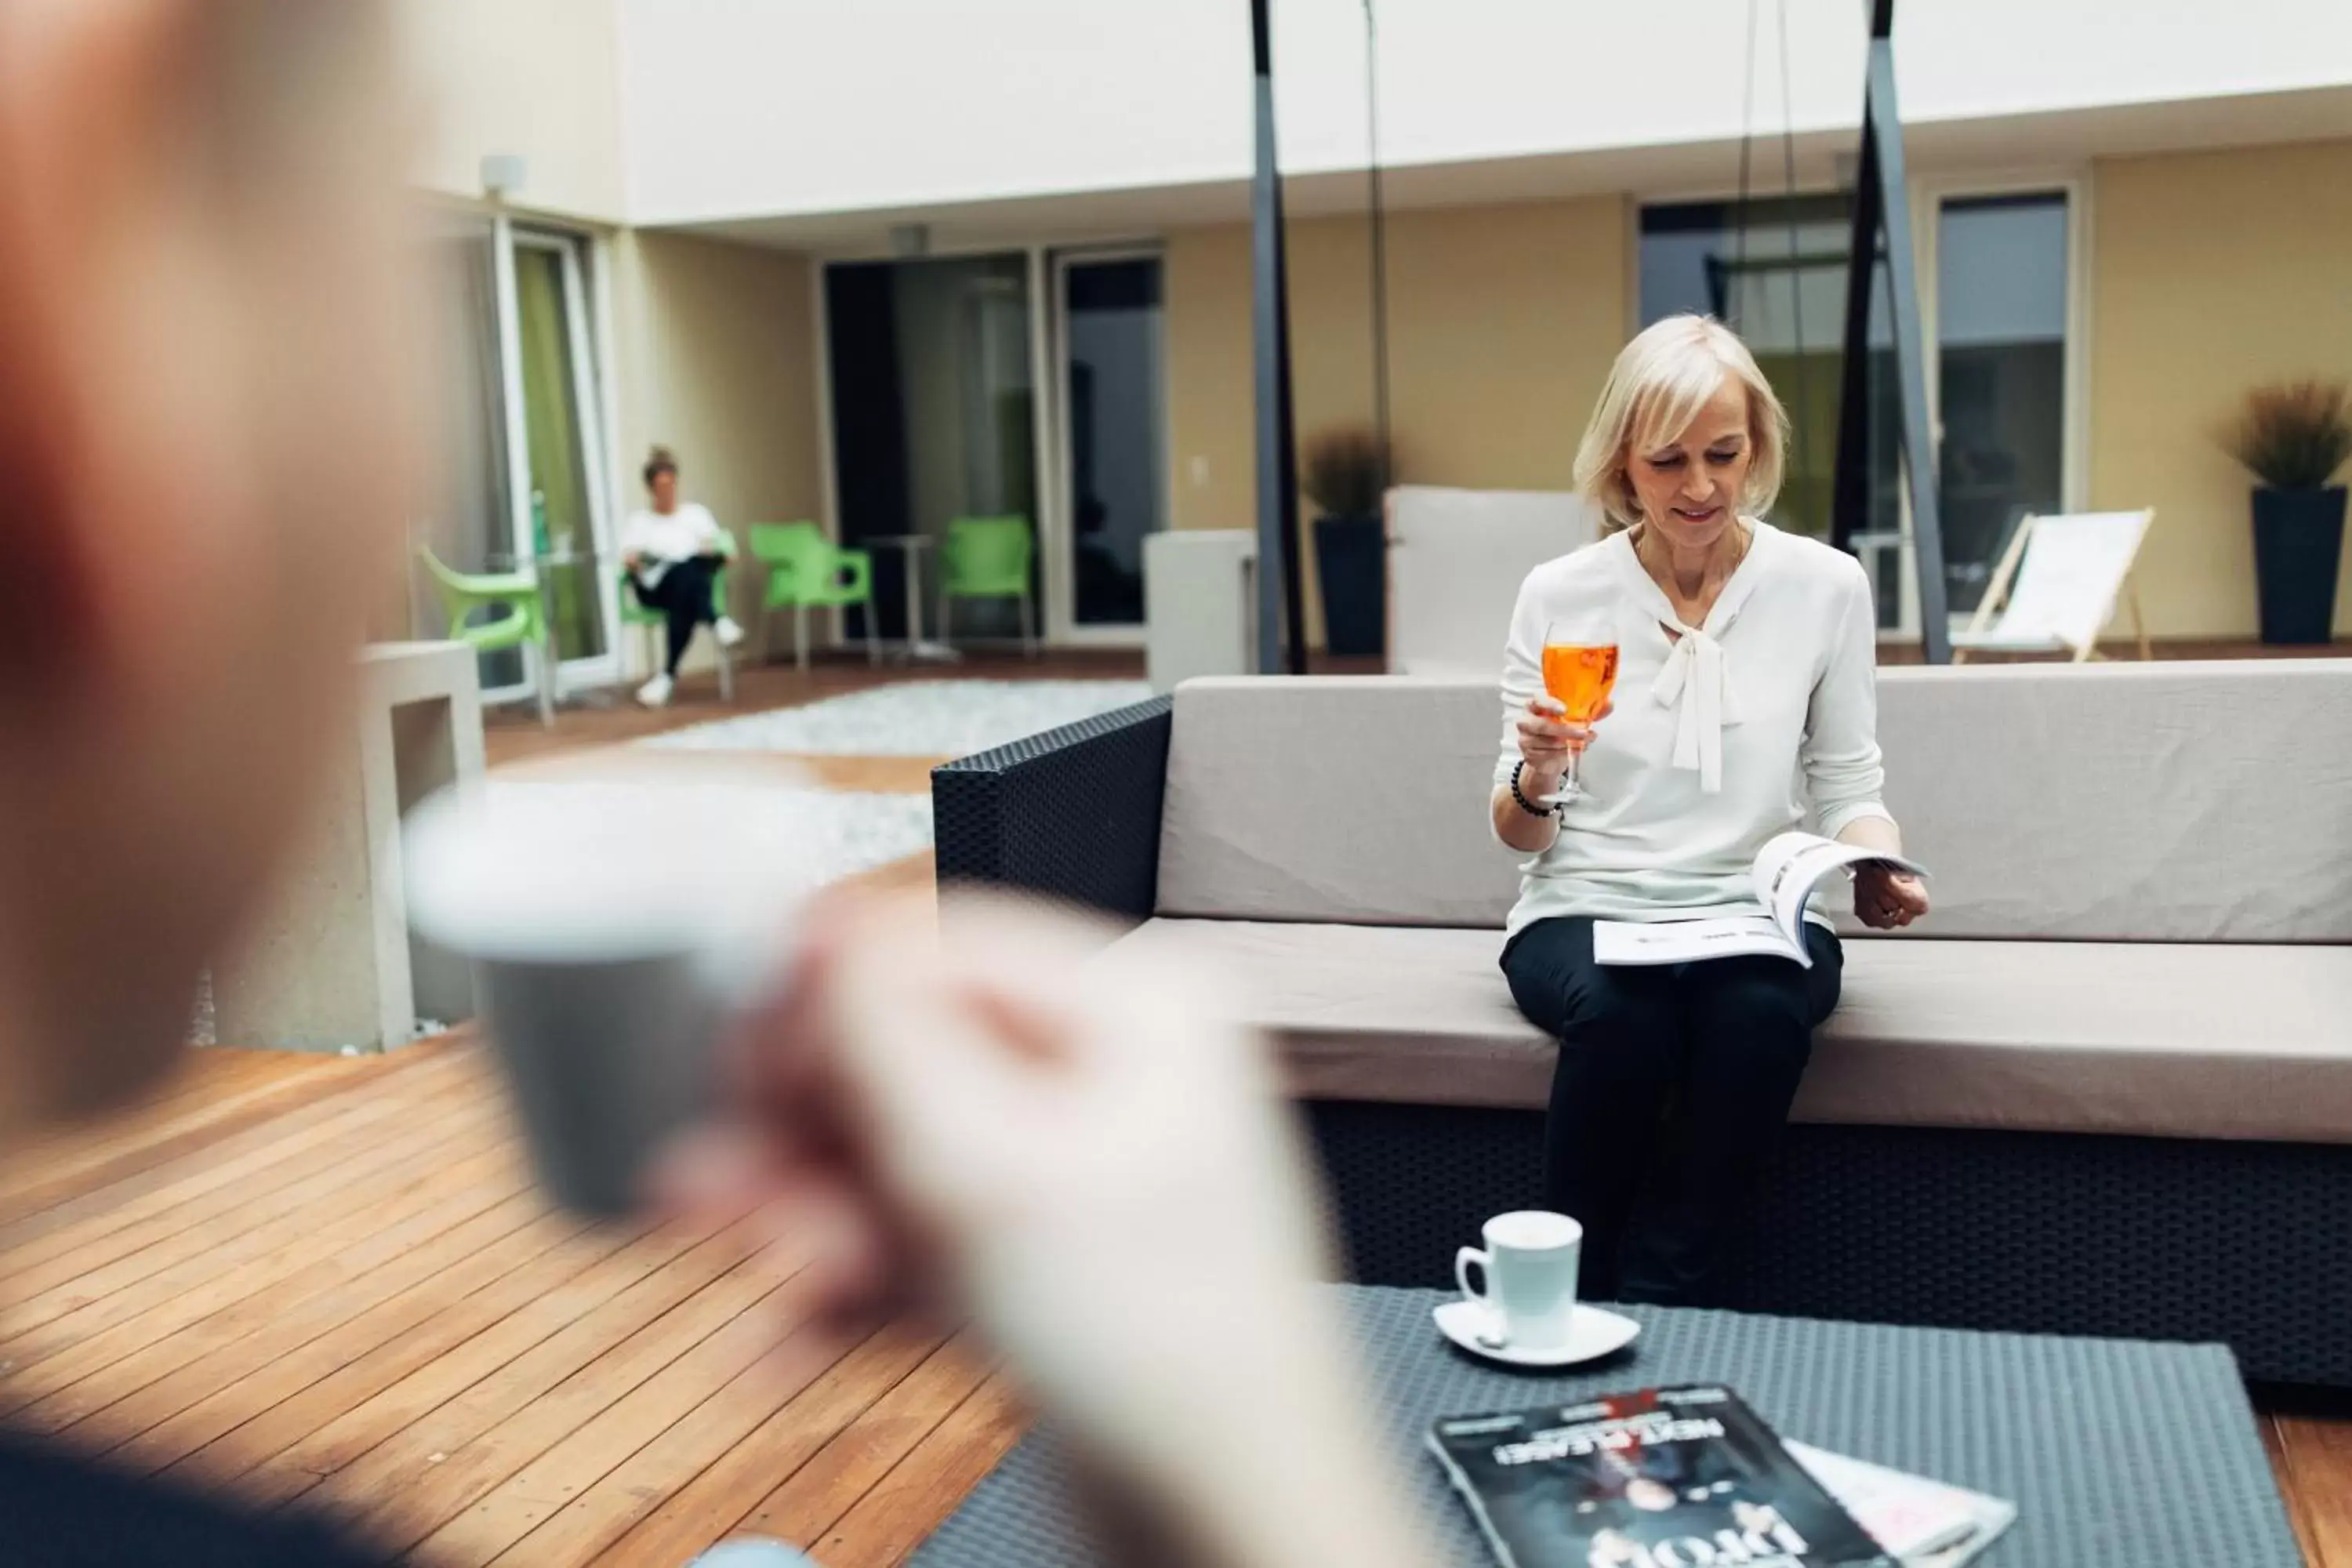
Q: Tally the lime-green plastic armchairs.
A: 4